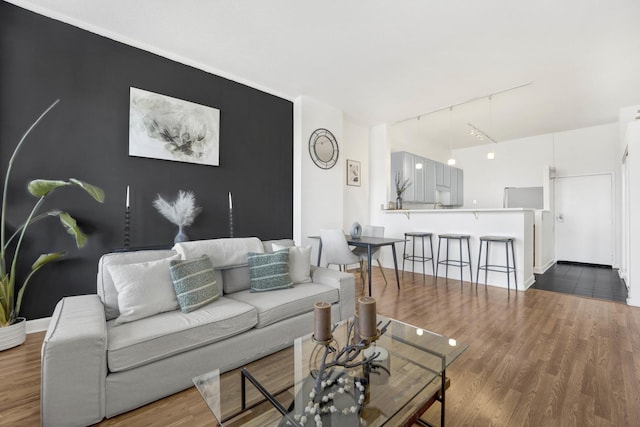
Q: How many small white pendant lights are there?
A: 3